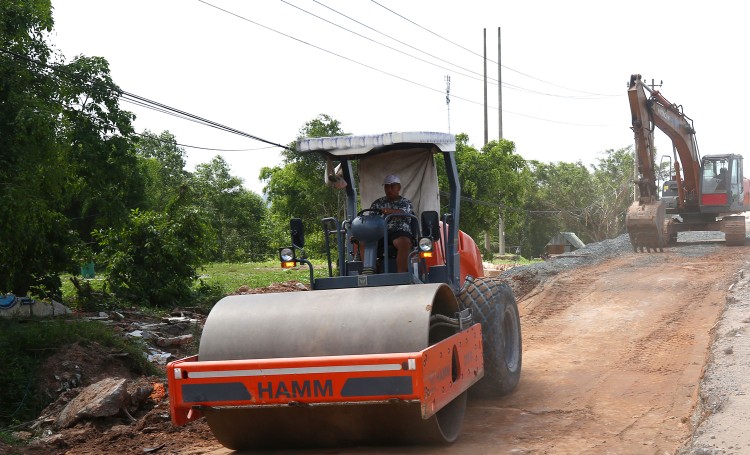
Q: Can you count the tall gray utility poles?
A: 2